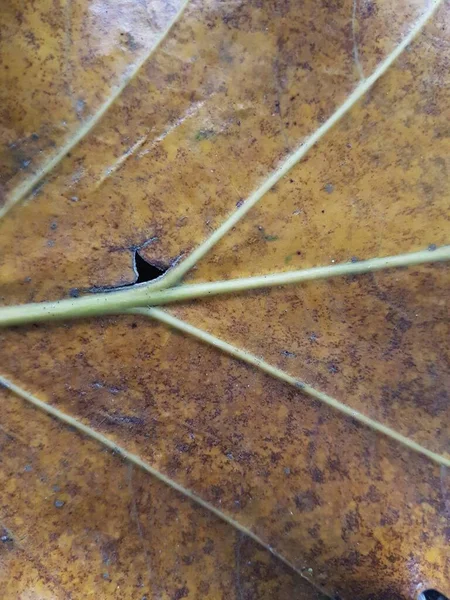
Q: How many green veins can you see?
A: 5